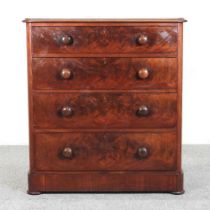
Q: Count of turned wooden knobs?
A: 8